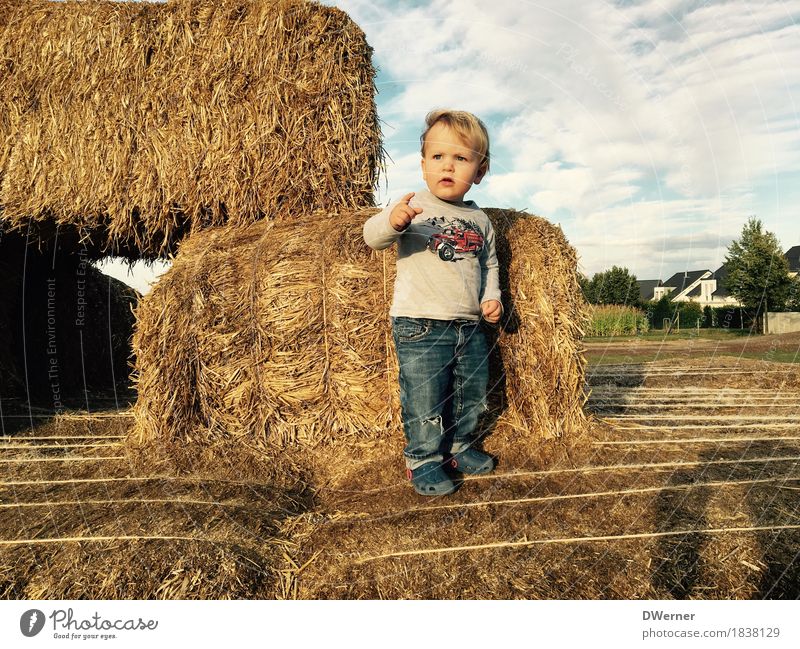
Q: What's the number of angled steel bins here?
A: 0